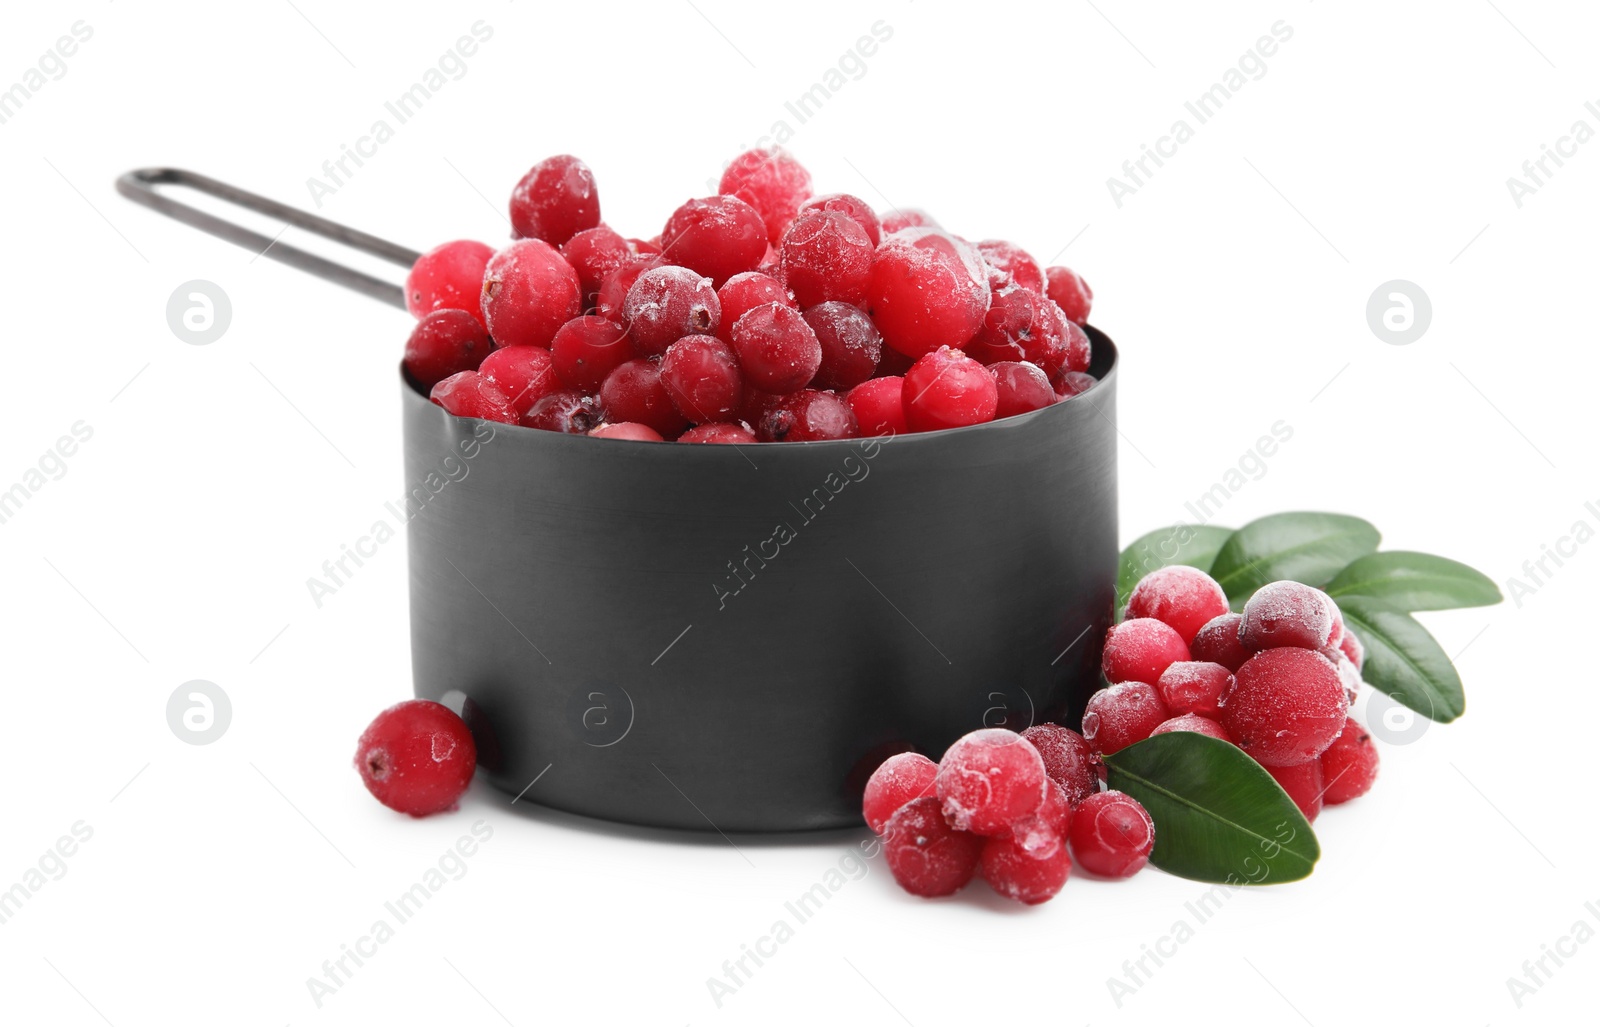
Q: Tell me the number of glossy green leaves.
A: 5